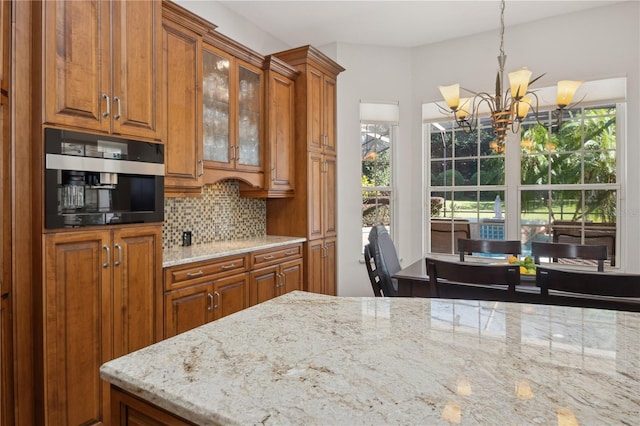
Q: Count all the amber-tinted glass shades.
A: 5